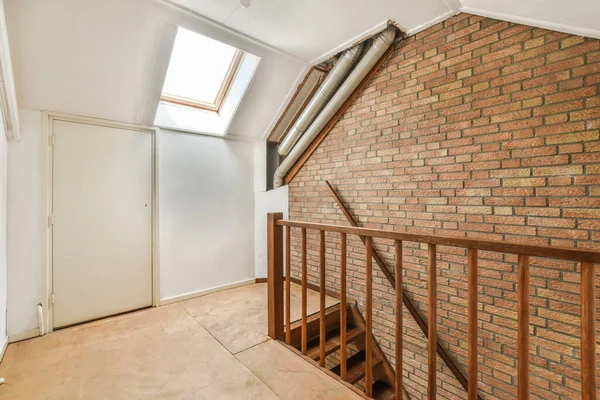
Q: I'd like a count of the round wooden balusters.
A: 10